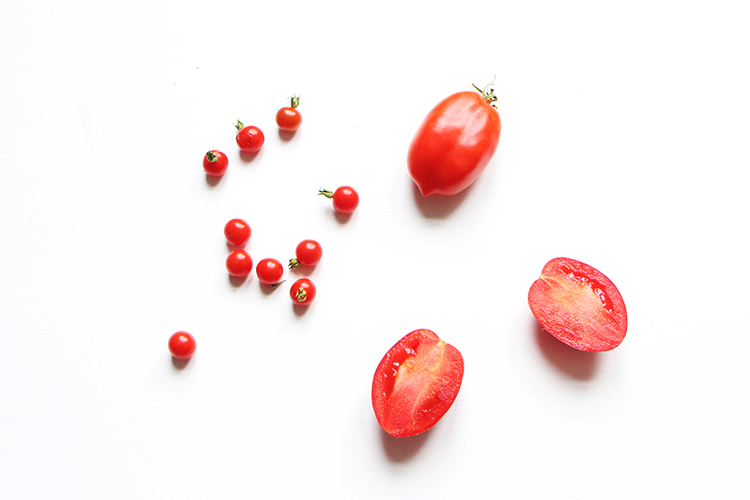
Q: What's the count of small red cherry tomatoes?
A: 10